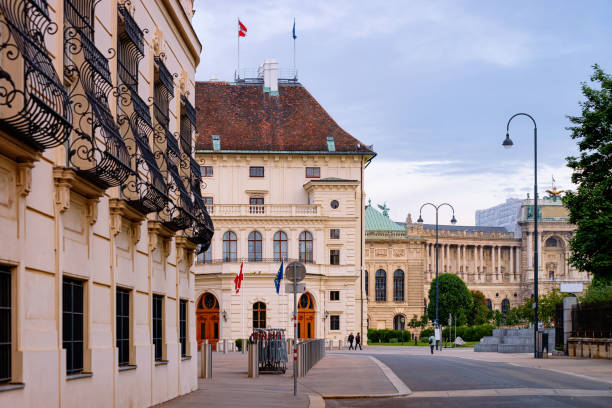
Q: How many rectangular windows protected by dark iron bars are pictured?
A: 5